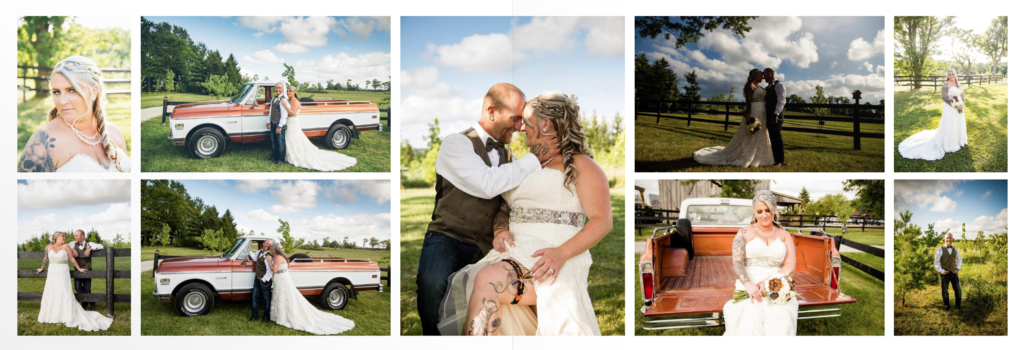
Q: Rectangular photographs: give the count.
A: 9